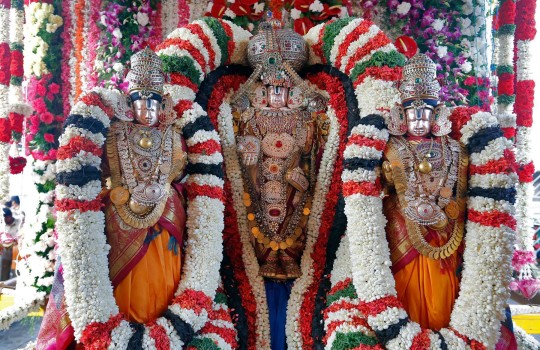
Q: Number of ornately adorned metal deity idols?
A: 3